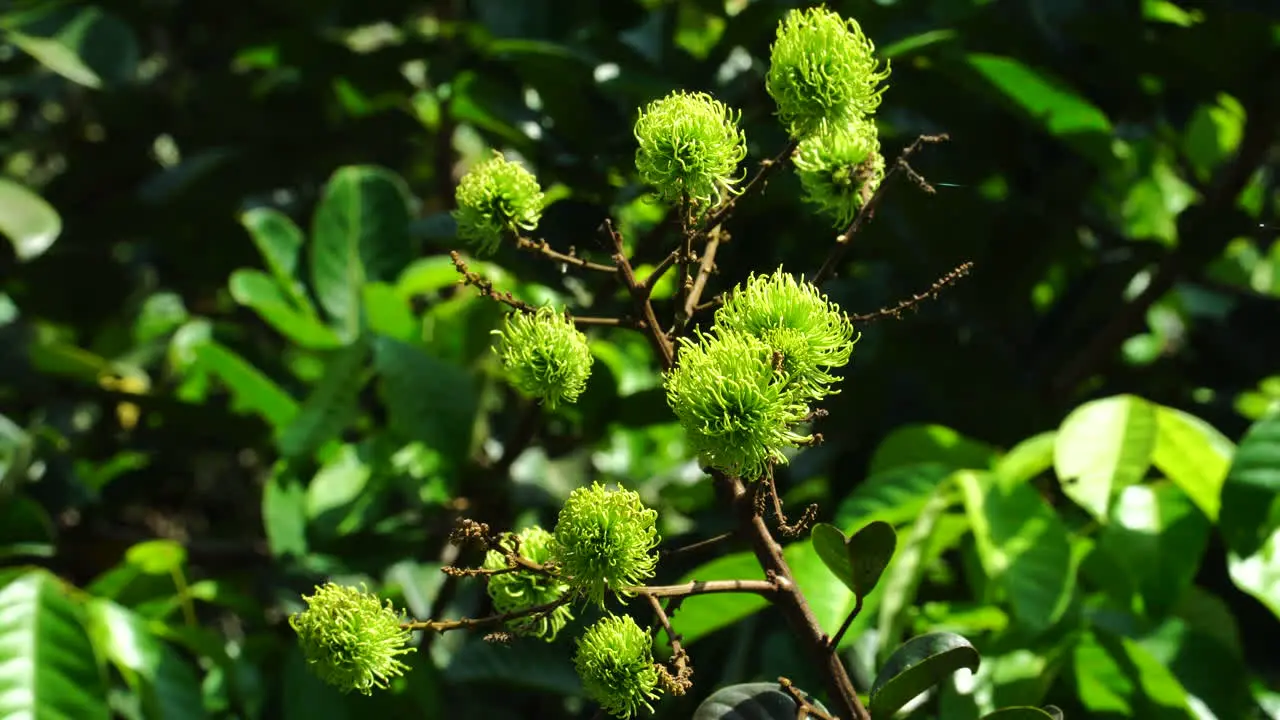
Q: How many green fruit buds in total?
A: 11